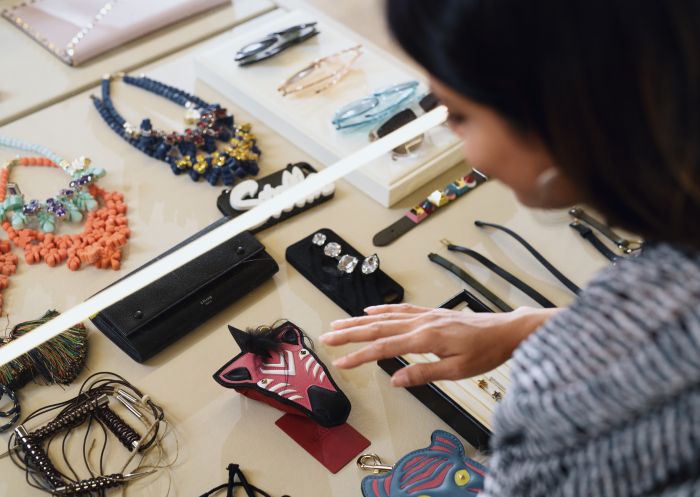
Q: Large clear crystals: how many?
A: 4